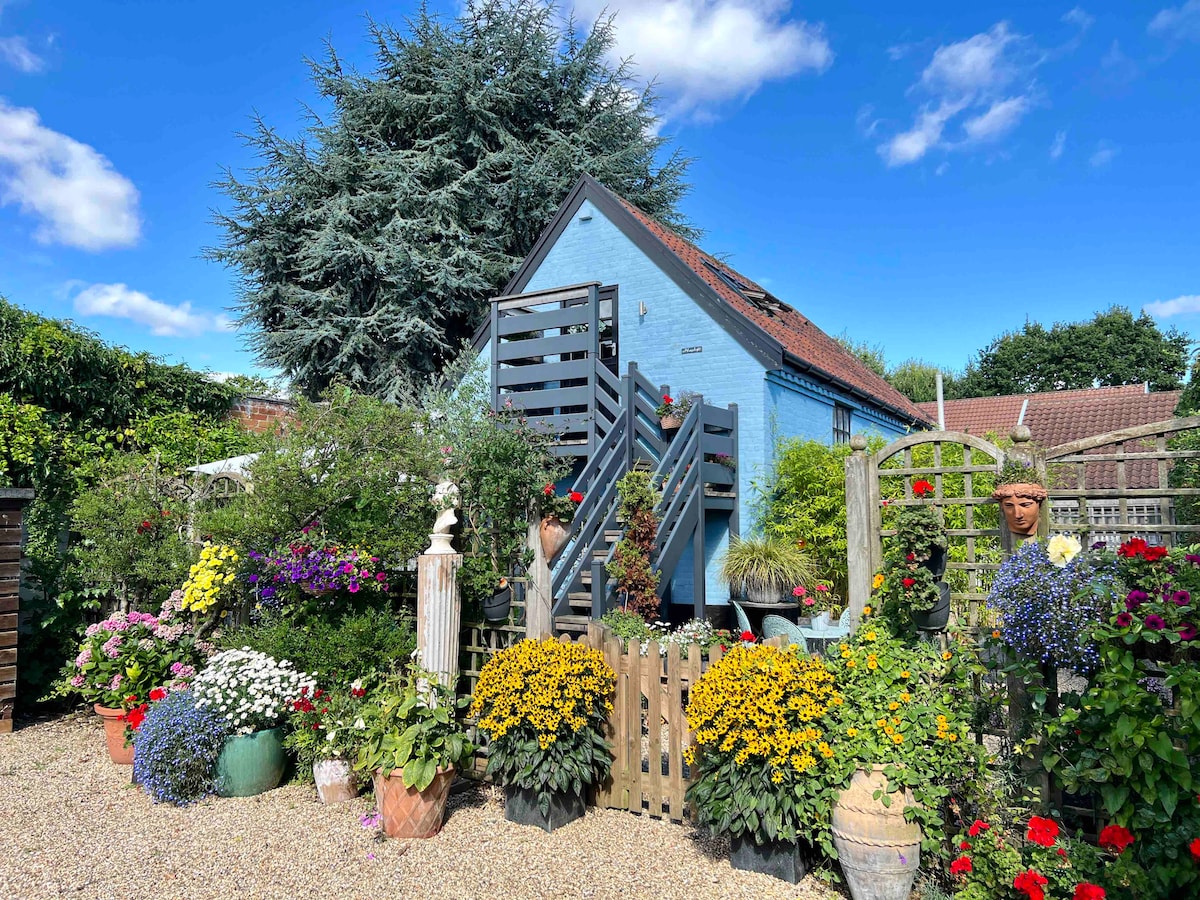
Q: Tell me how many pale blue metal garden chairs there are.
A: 3